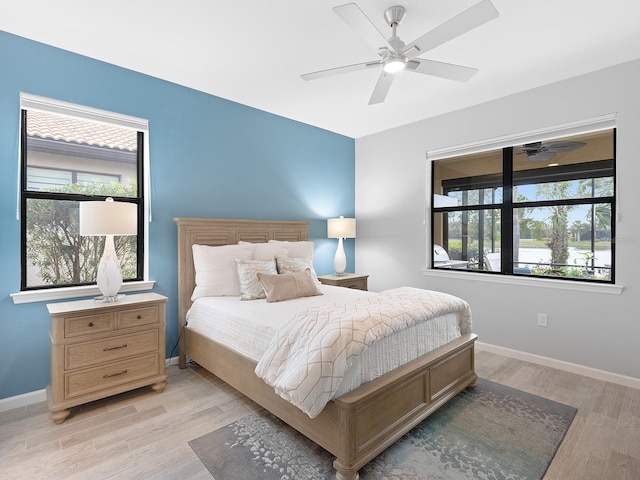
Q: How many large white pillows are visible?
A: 3